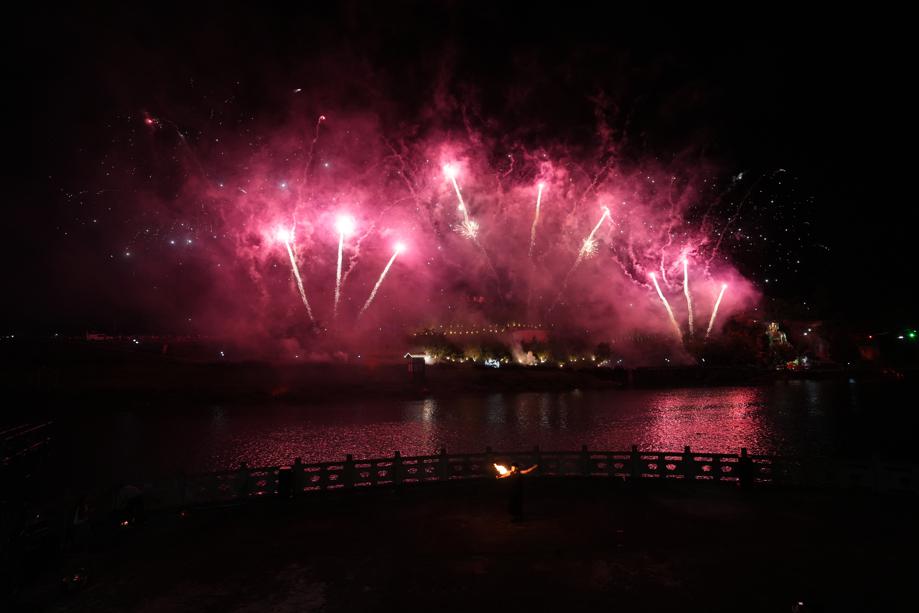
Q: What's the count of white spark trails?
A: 9